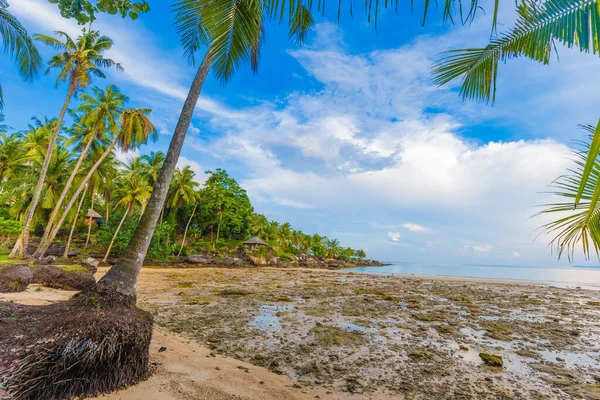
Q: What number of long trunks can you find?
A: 4